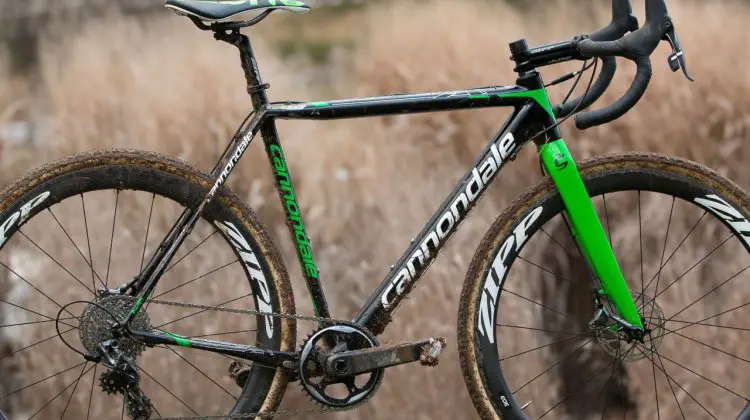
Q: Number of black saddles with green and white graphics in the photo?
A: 1